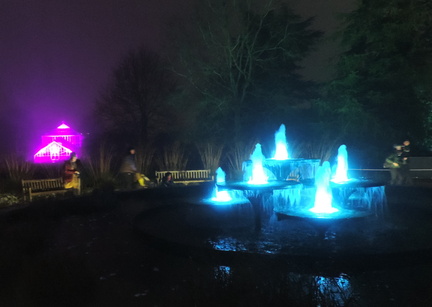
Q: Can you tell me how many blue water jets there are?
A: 5